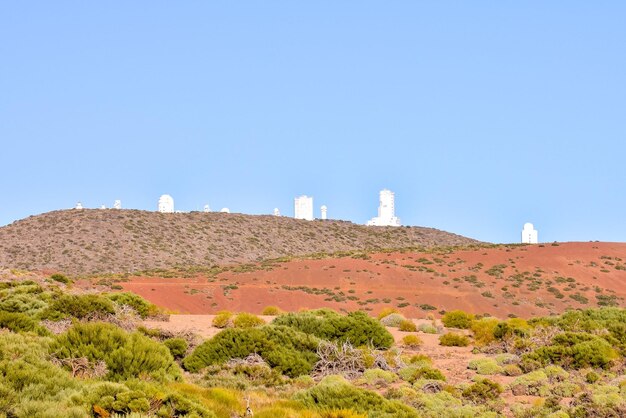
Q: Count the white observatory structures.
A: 11